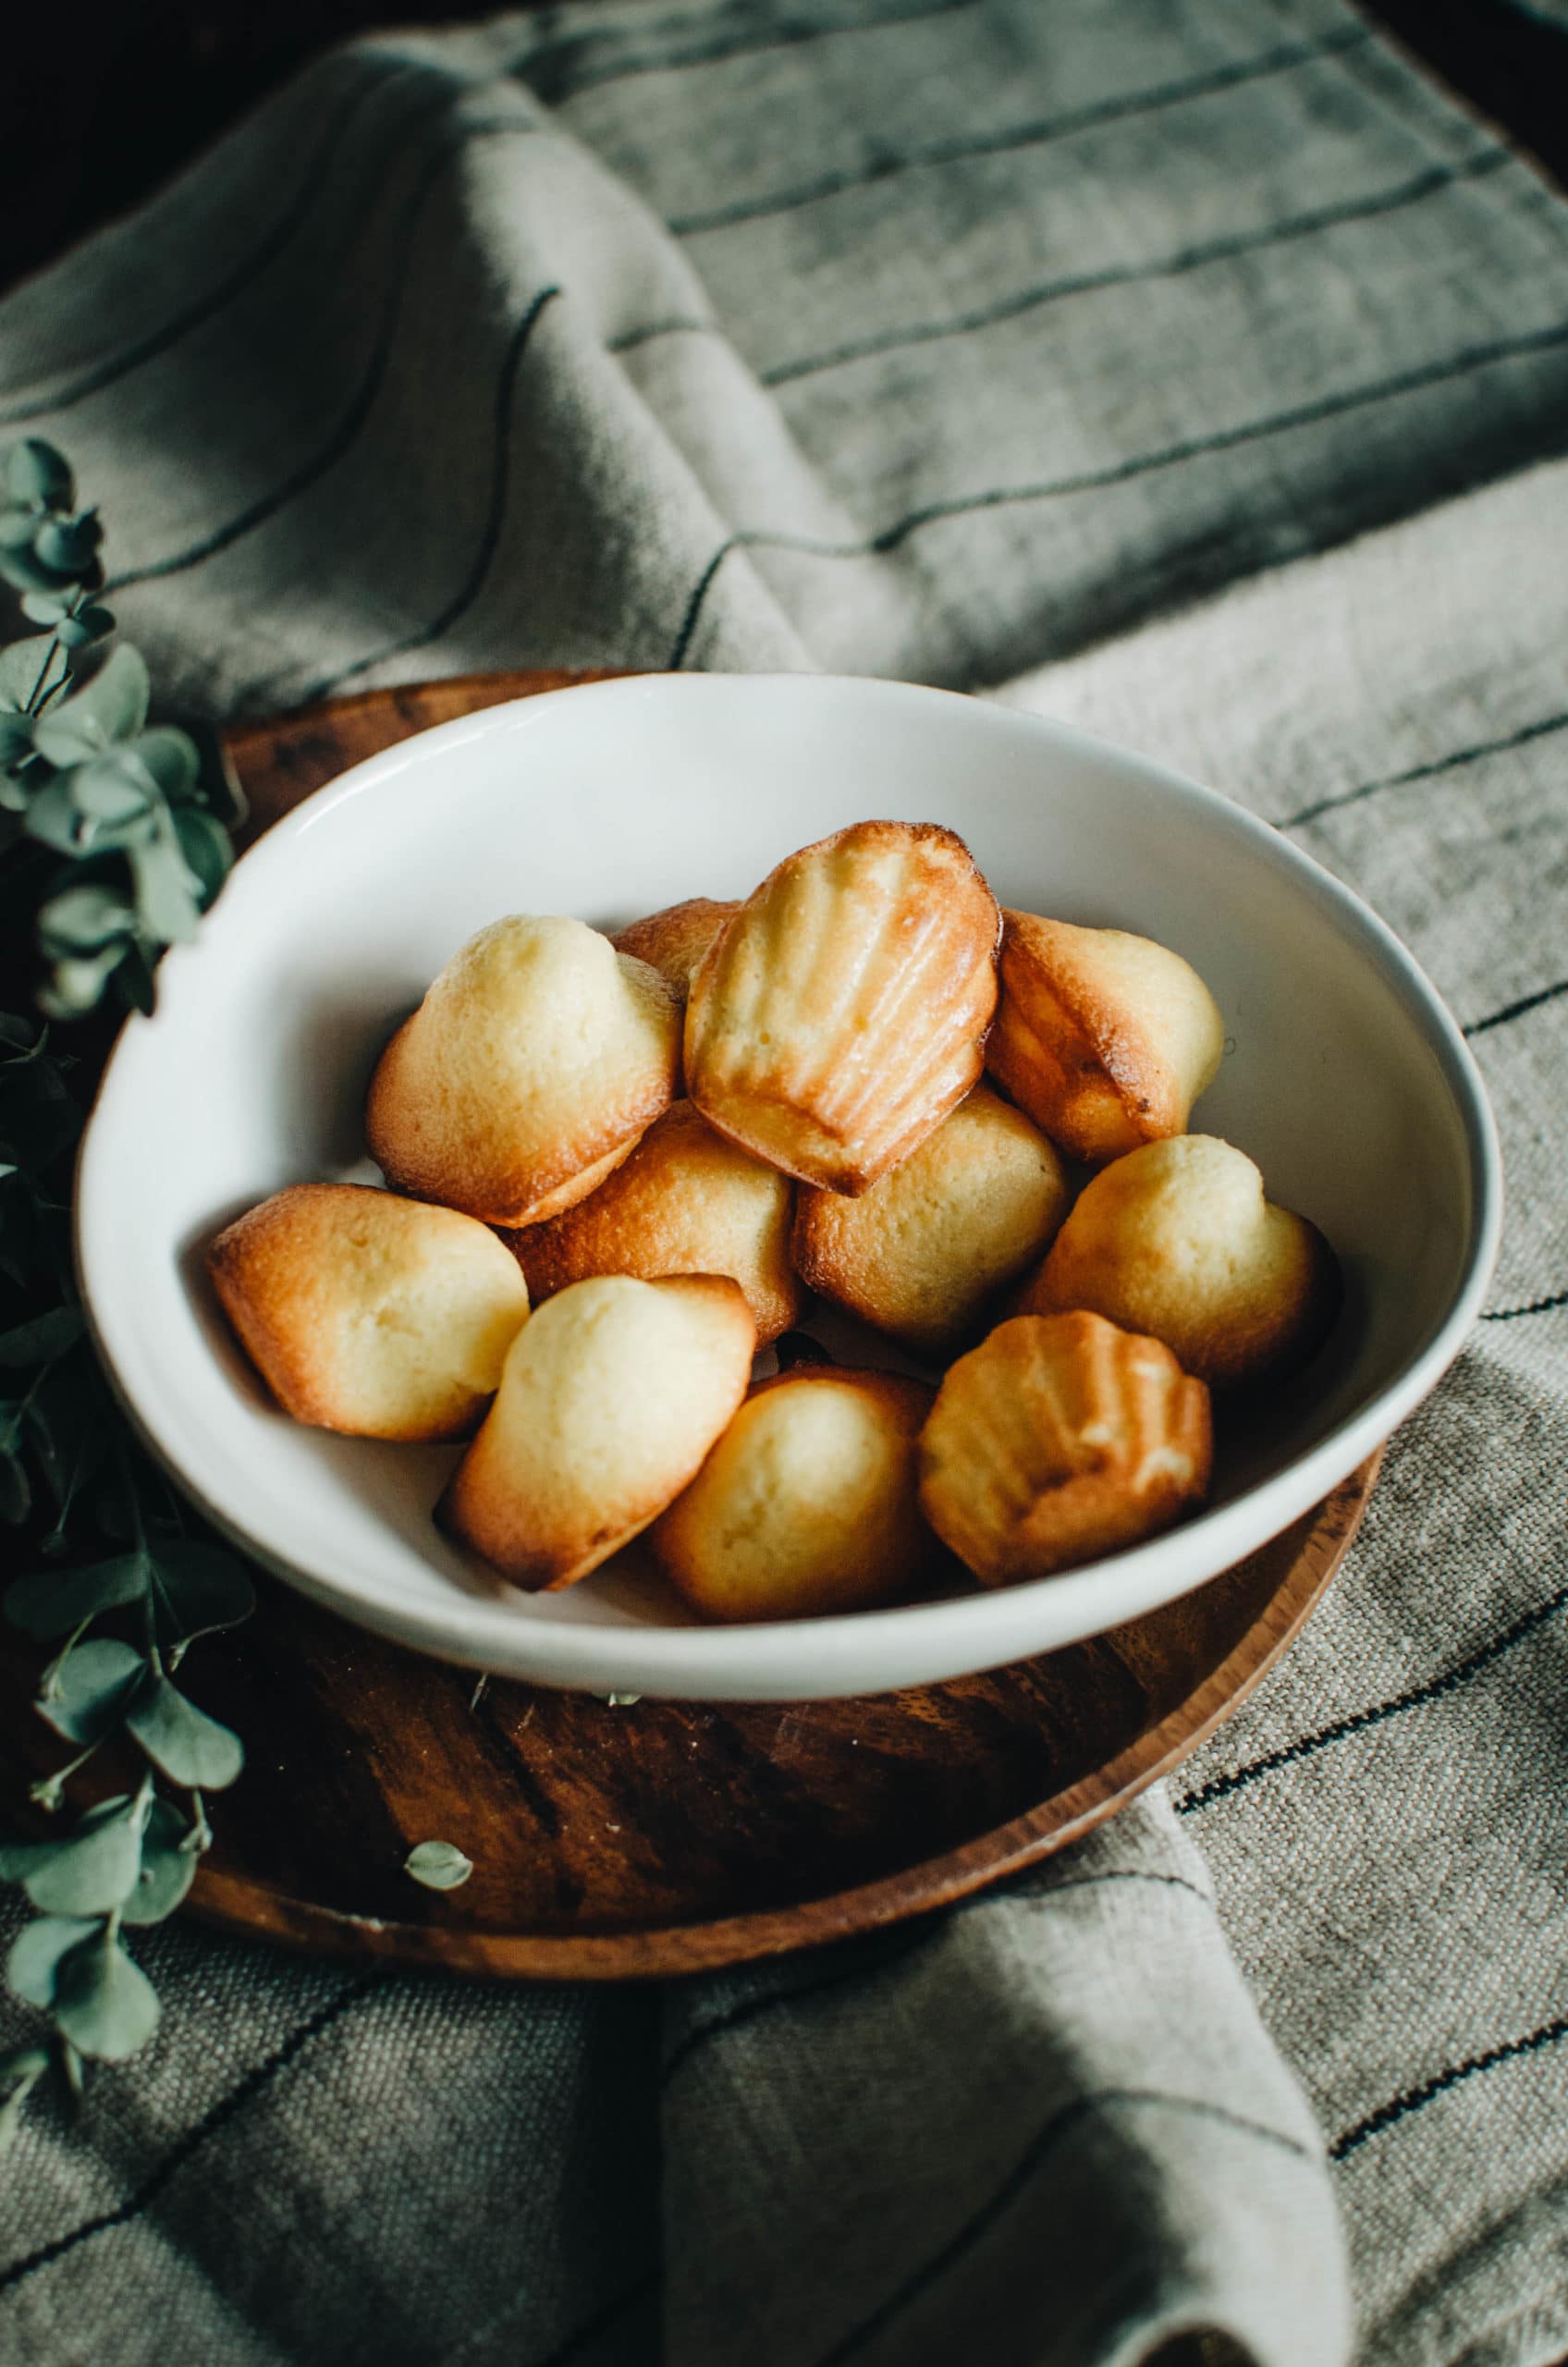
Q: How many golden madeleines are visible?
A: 11